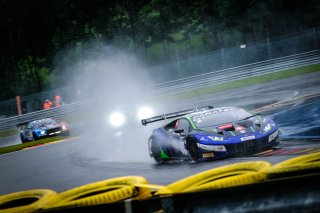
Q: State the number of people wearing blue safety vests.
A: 0